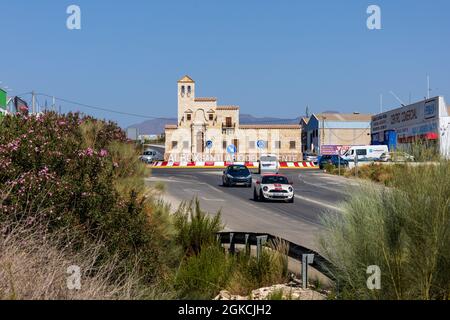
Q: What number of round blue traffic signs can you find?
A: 3